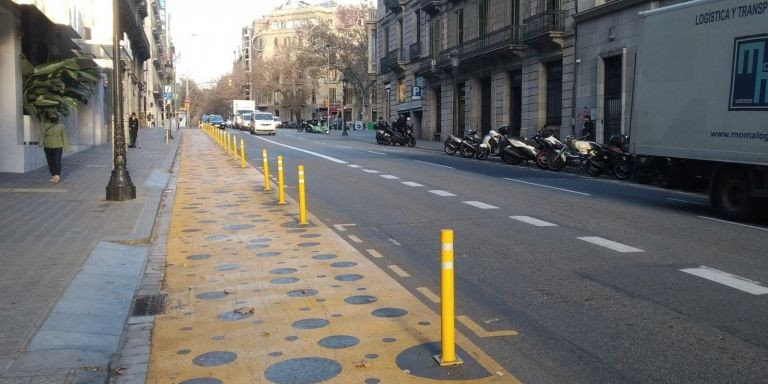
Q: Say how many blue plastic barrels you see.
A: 0